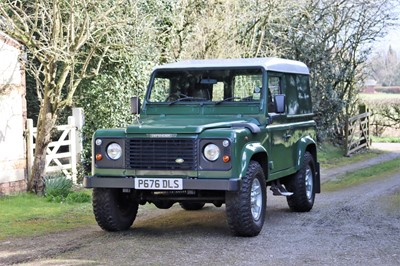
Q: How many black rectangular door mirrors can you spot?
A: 2